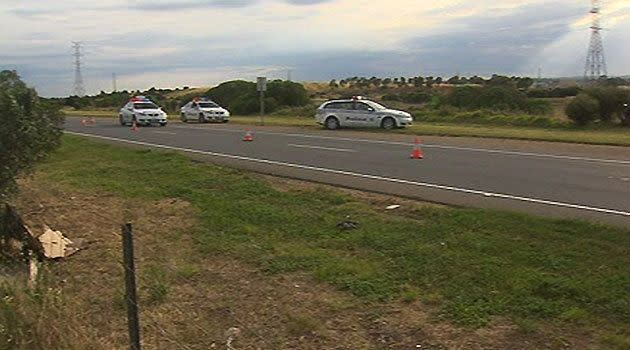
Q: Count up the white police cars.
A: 3